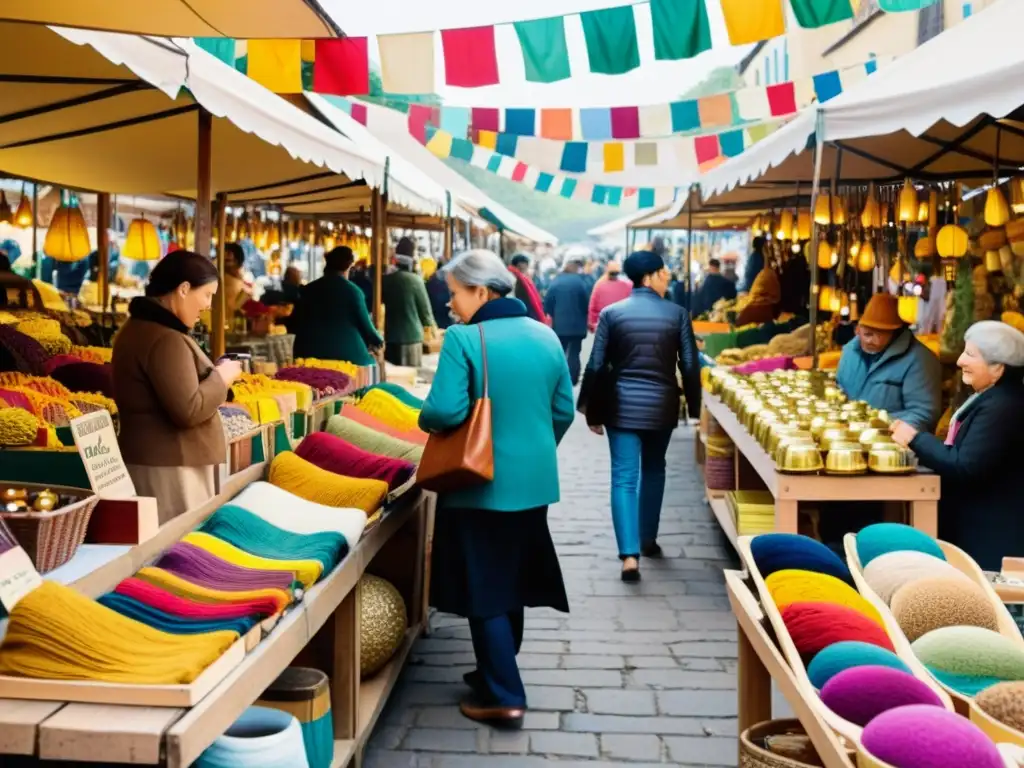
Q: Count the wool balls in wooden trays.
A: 11